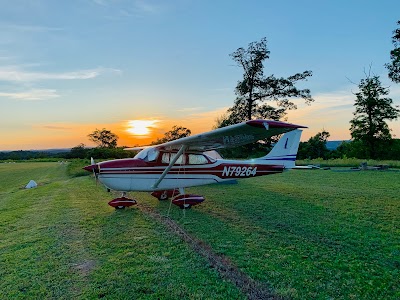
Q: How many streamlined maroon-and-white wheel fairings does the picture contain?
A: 3